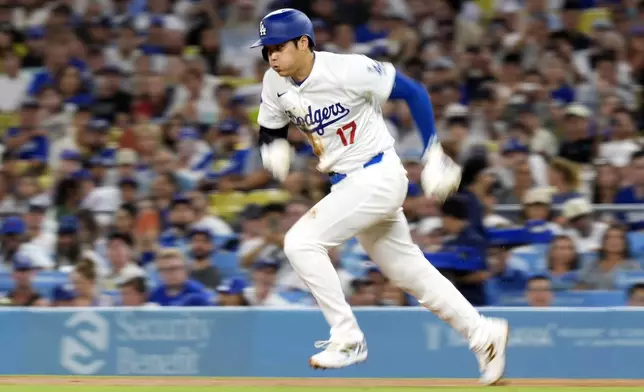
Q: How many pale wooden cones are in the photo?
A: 0